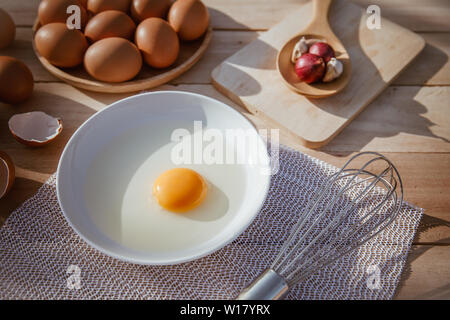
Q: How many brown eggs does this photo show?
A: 10